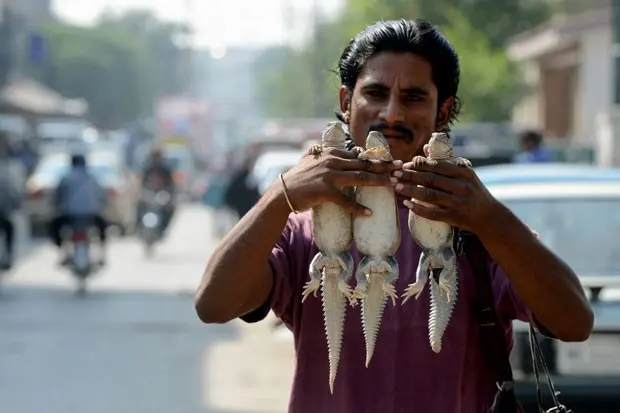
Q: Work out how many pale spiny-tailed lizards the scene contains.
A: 3